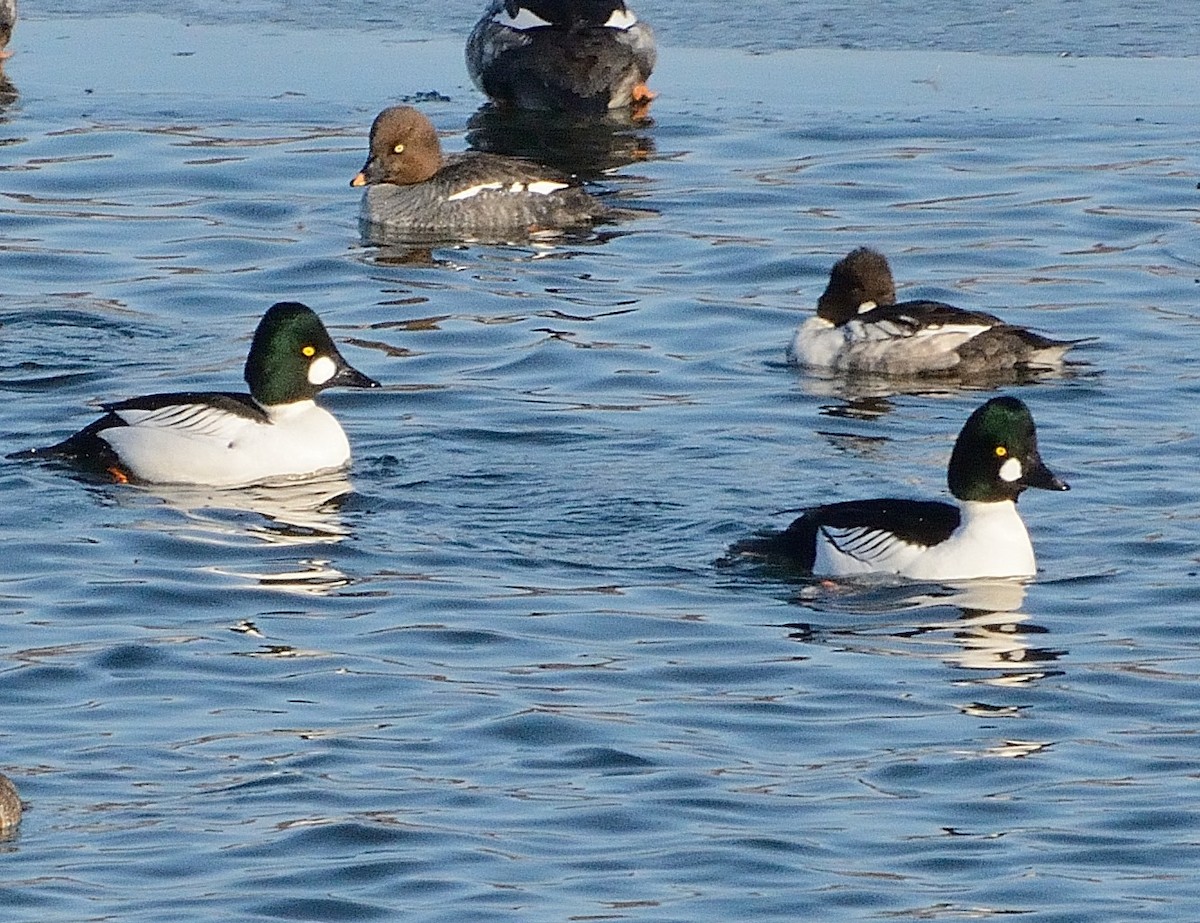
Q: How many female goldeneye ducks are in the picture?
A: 2